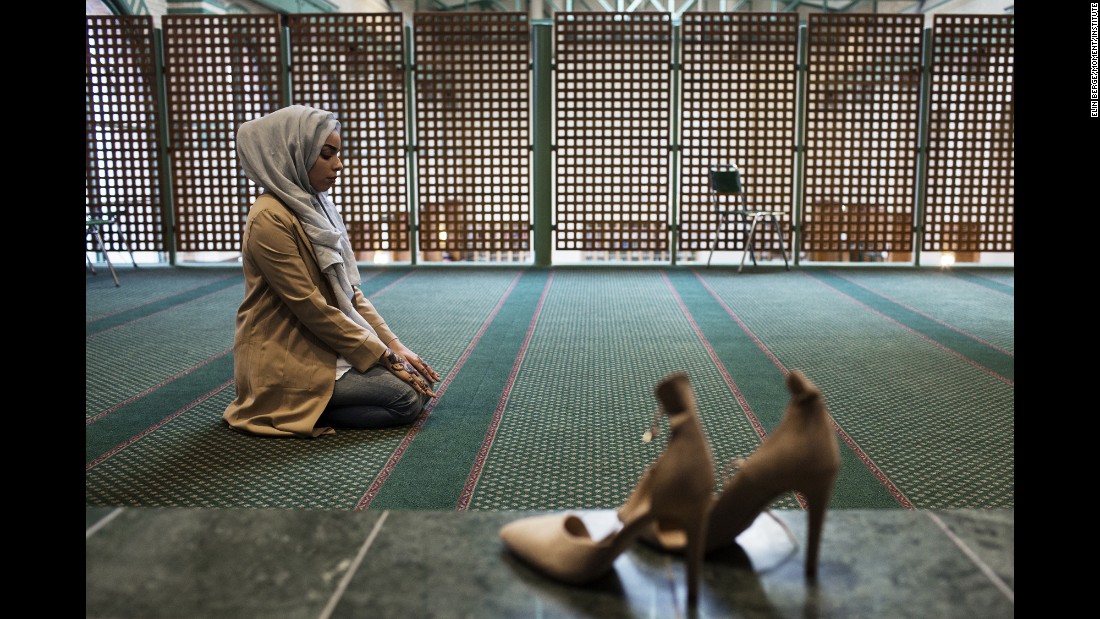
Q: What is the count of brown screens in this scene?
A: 8